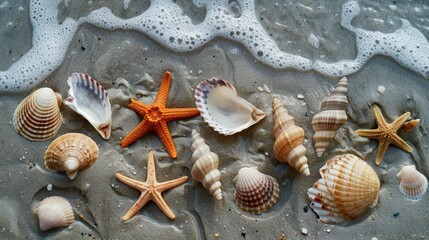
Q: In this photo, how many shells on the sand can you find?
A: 11